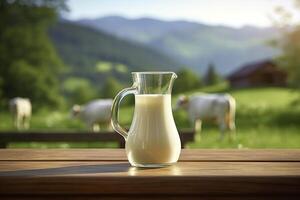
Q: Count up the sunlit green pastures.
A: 1